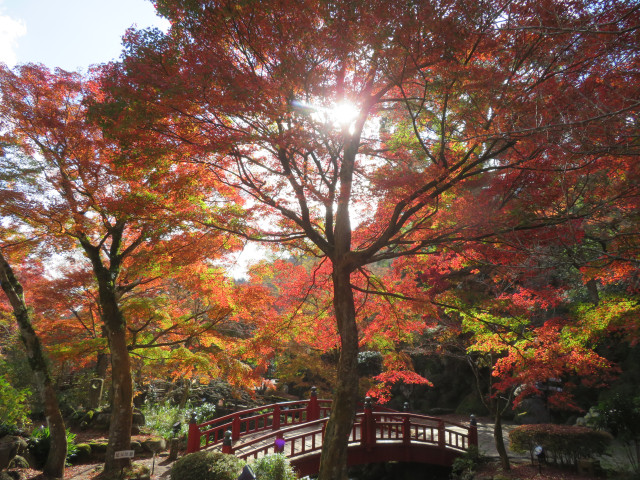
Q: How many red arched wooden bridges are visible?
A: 1